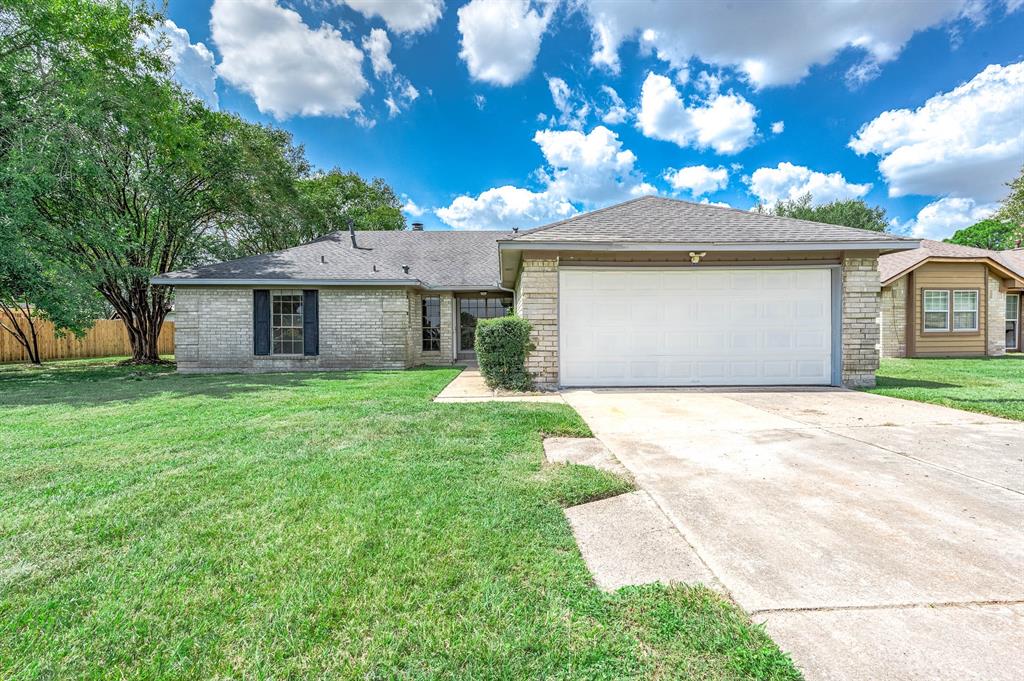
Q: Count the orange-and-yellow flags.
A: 0